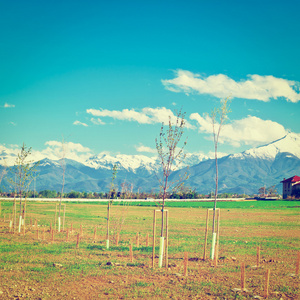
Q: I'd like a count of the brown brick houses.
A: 1